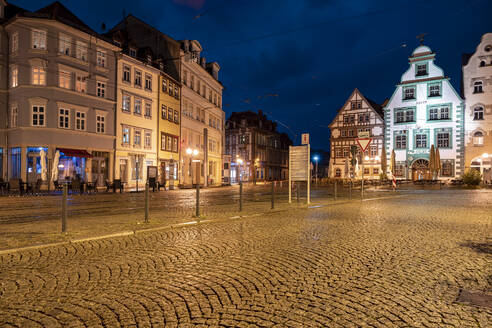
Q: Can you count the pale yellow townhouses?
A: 2